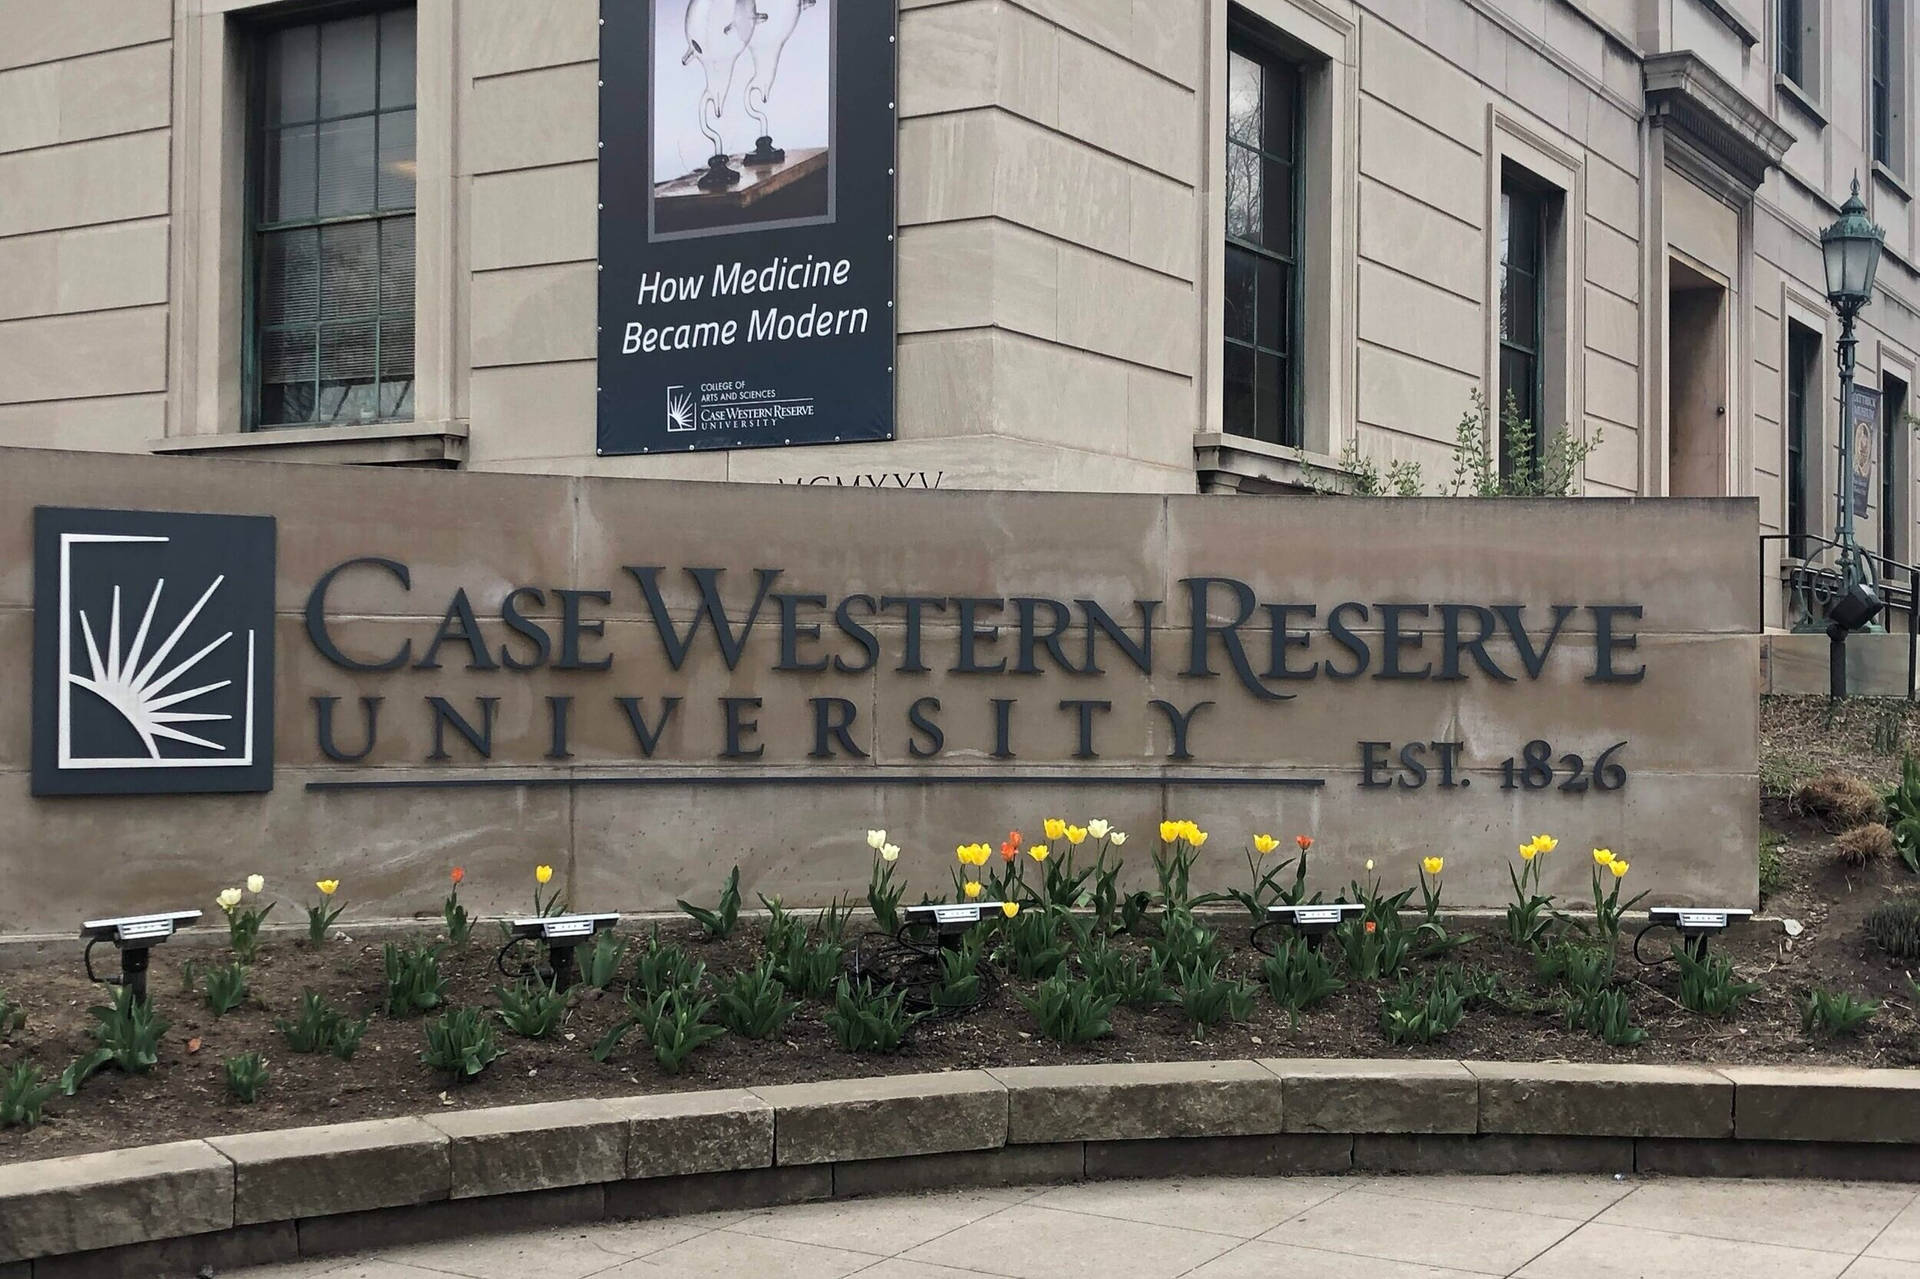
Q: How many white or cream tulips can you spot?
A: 7